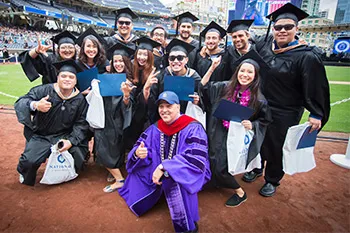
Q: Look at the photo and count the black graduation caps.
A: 12